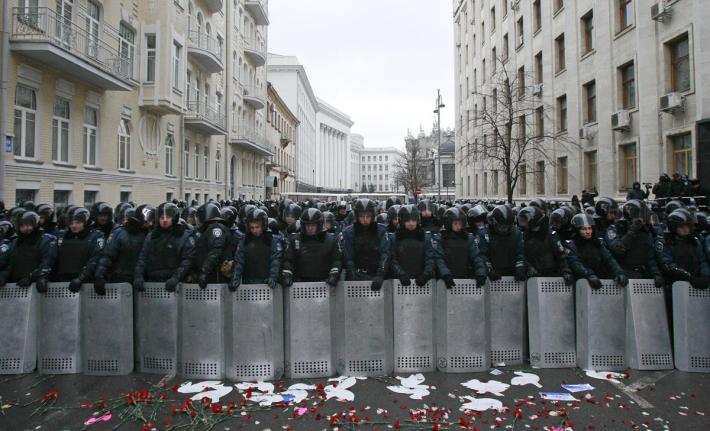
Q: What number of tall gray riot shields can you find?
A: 15